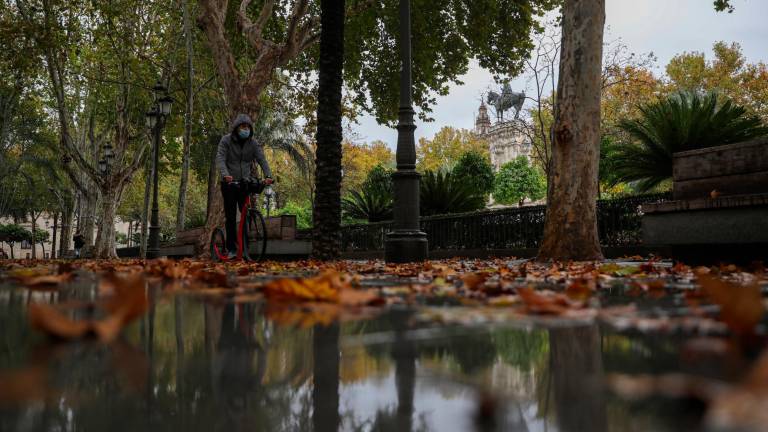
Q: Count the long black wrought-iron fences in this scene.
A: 1